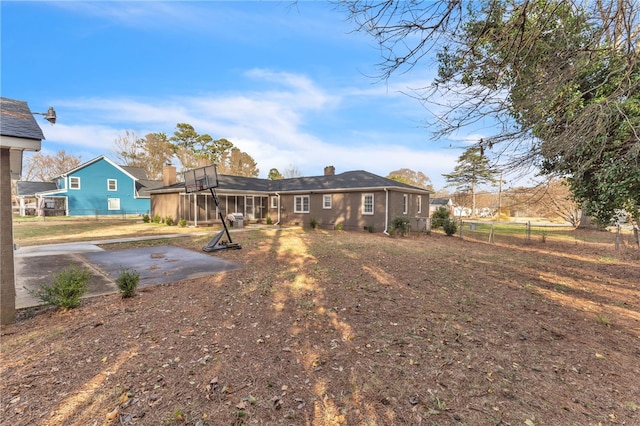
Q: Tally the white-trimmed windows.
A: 9